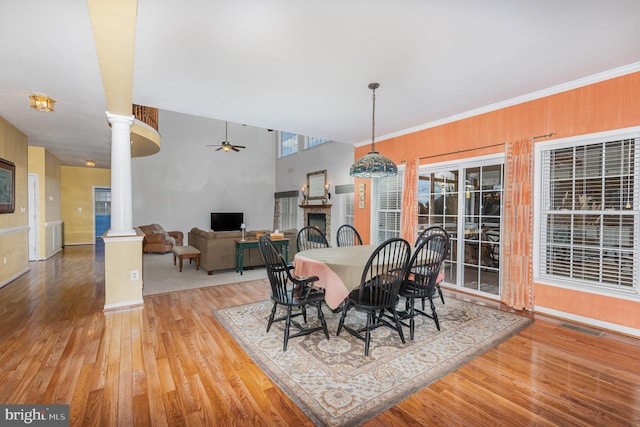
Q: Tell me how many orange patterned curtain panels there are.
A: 2